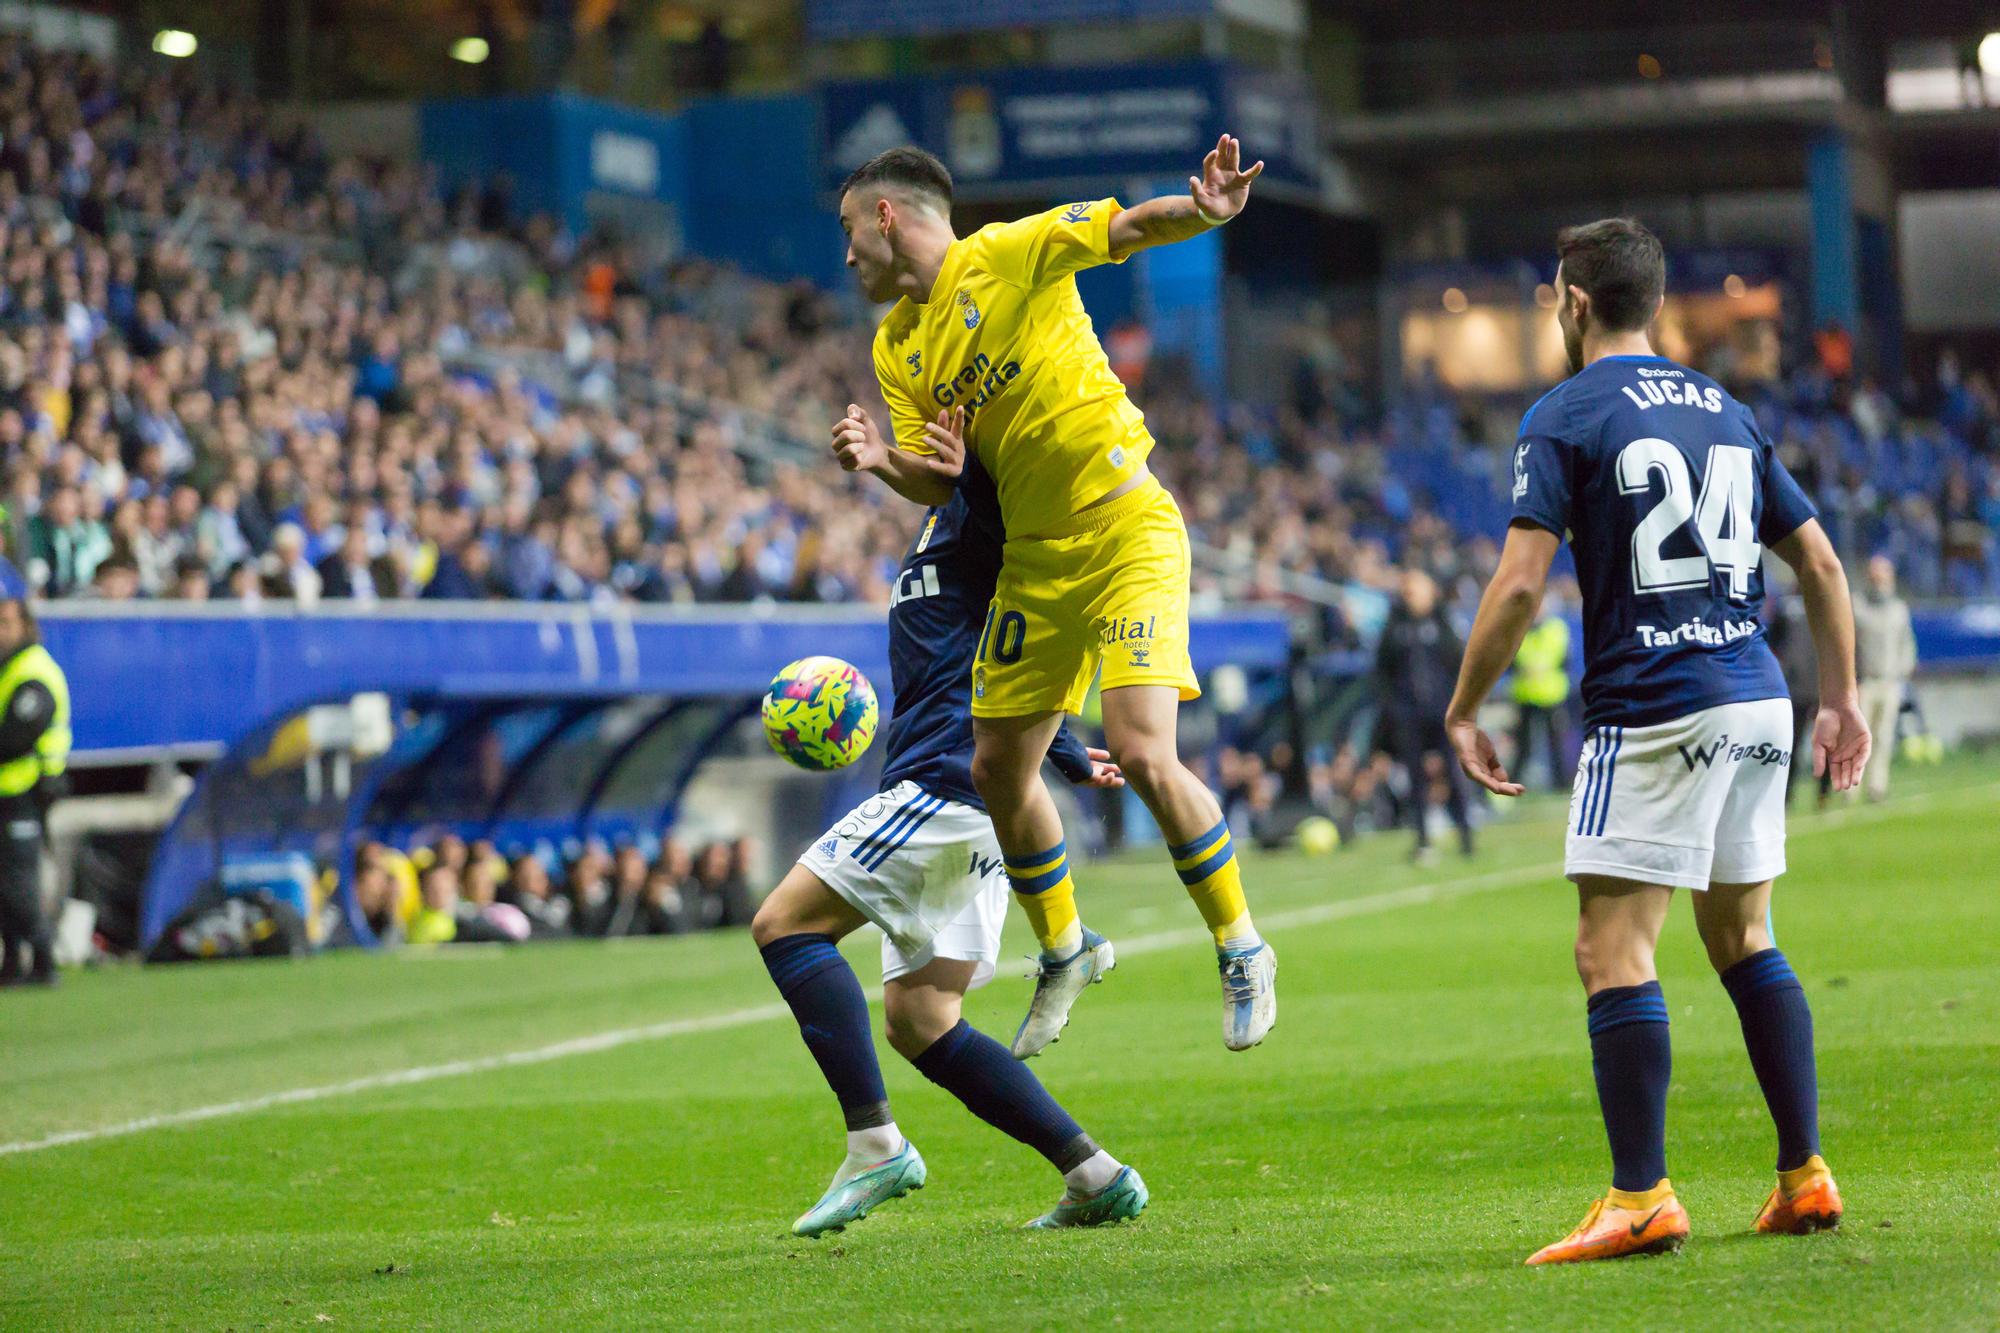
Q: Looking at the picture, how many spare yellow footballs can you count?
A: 1